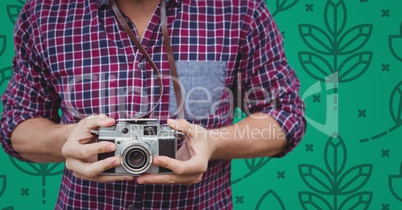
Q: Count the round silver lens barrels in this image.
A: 1